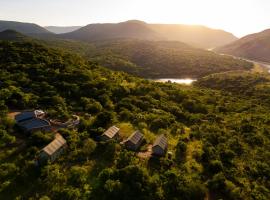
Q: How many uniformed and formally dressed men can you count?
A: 0